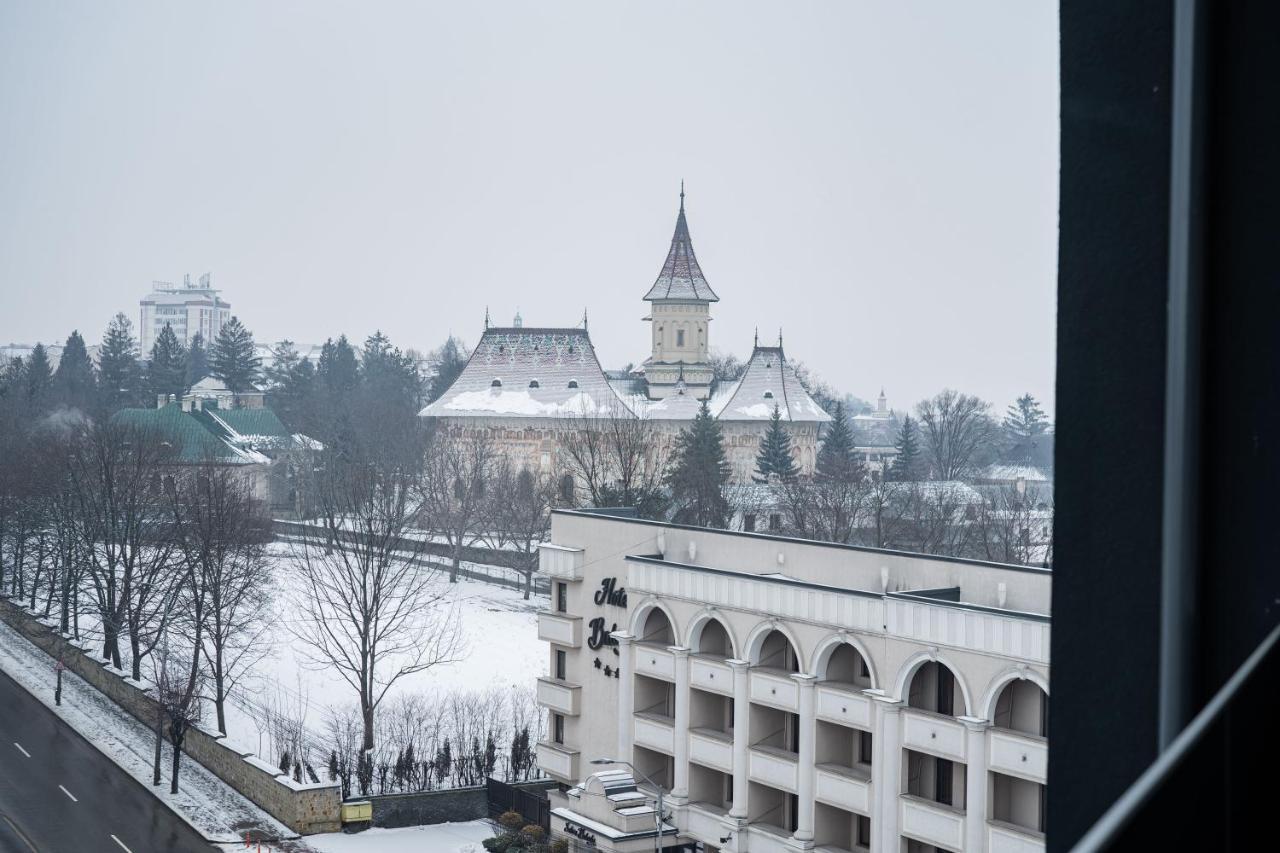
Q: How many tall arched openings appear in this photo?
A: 6